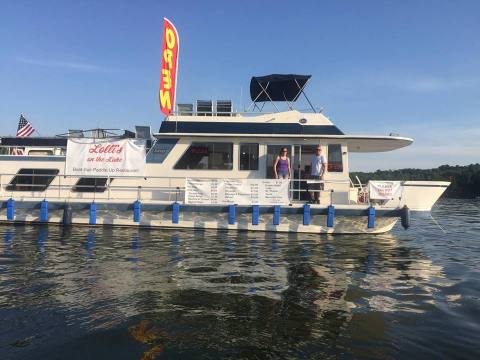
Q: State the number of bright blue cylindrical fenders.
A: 11